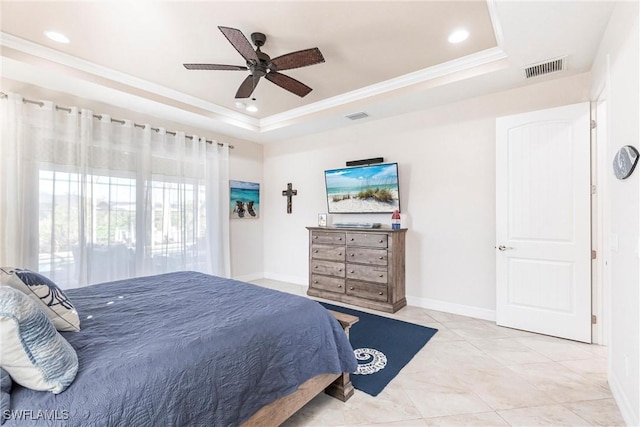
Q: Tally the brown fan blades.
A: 5